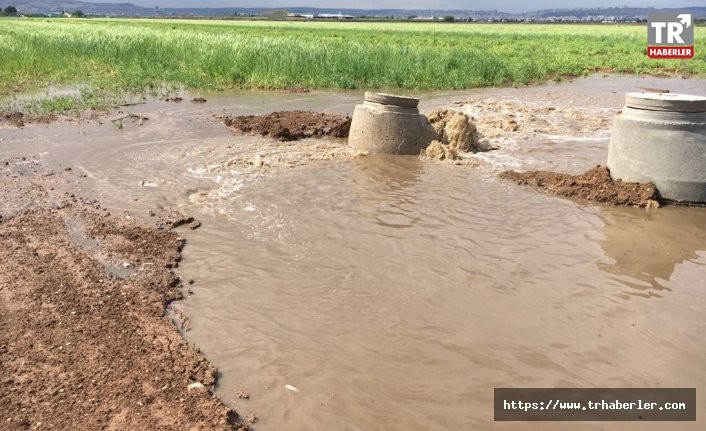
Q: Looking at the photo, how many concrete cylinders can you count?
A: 2